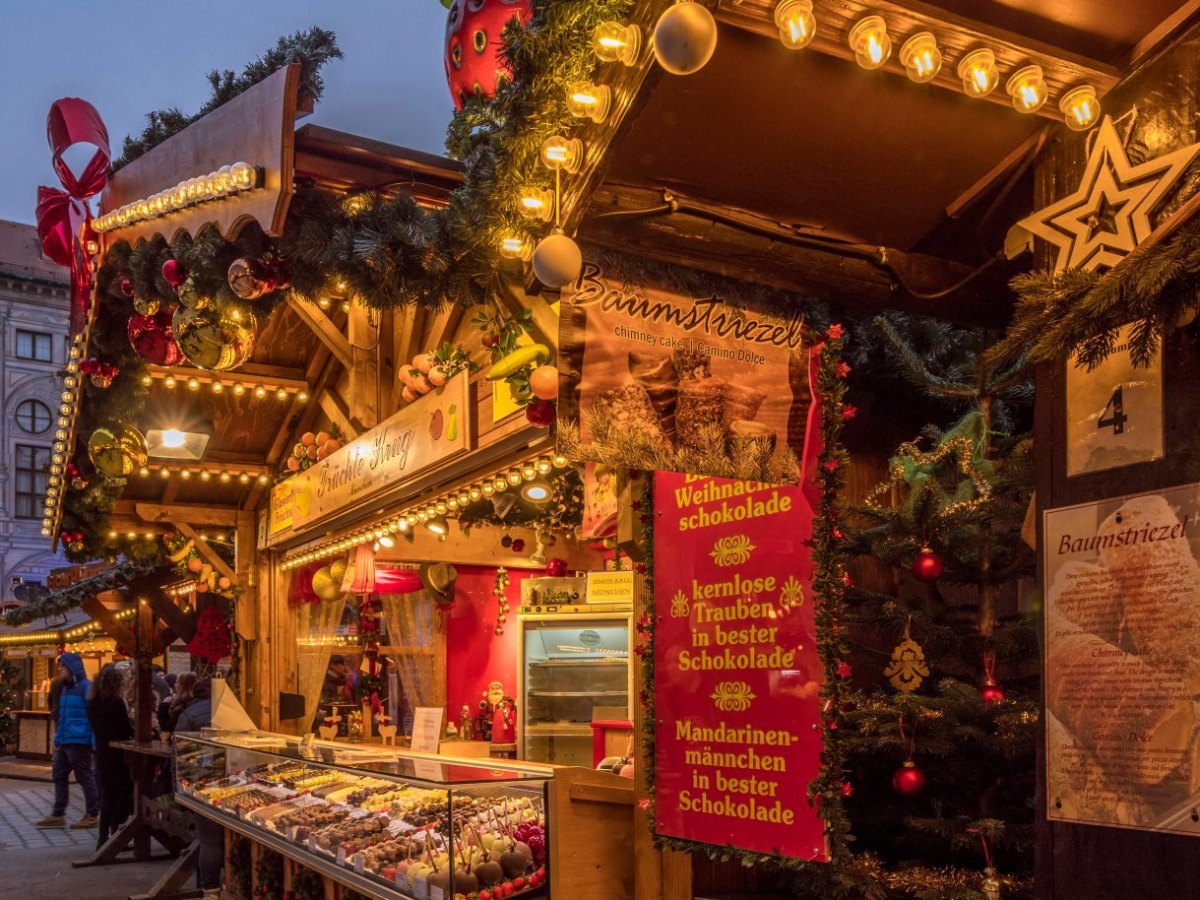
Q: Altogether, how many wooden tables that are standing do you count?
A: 1